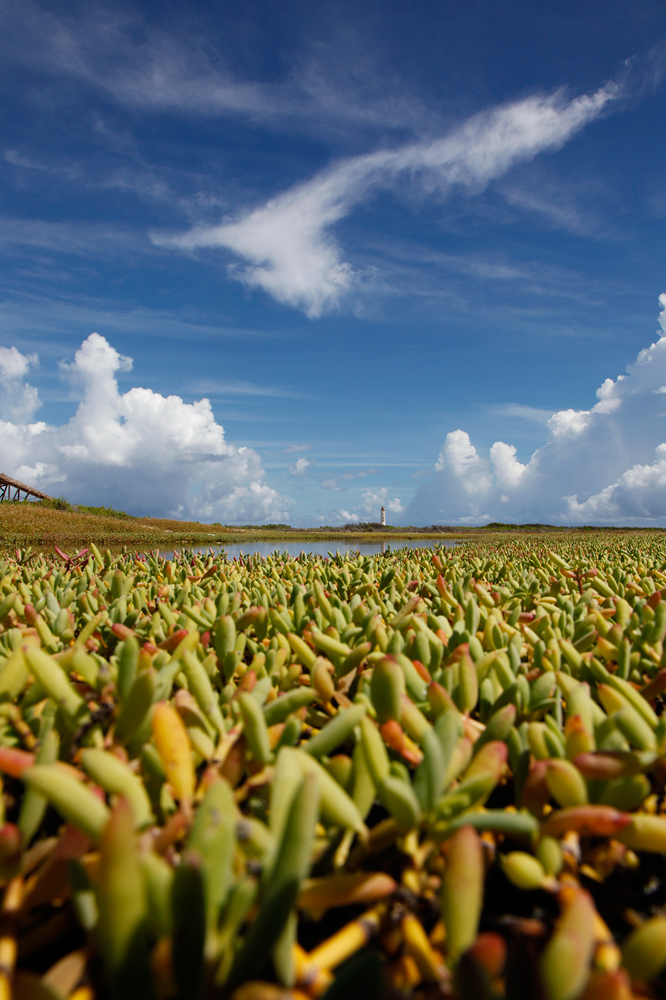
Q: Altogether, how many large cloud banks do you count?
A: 2